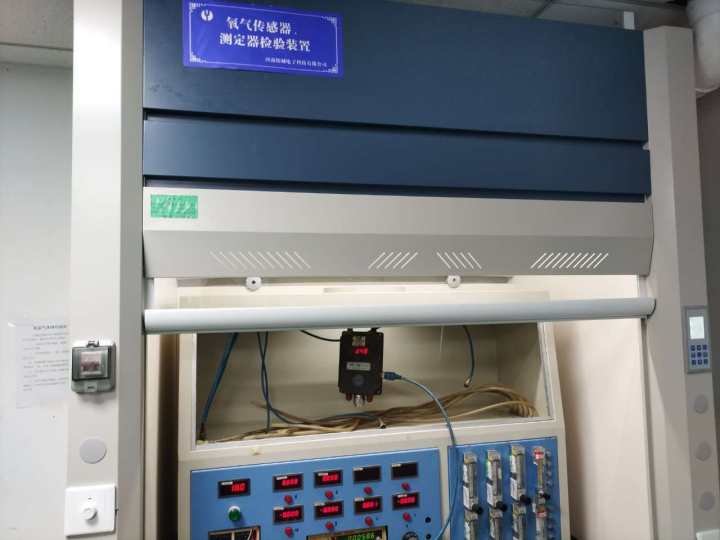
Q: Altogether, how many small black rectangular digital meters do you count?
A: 9